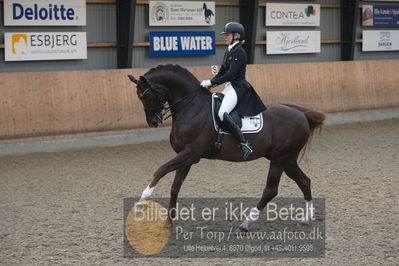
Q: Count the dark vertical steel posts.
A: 3